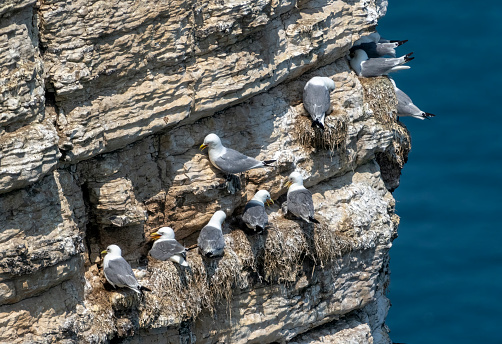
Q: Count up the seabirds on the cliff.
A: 10